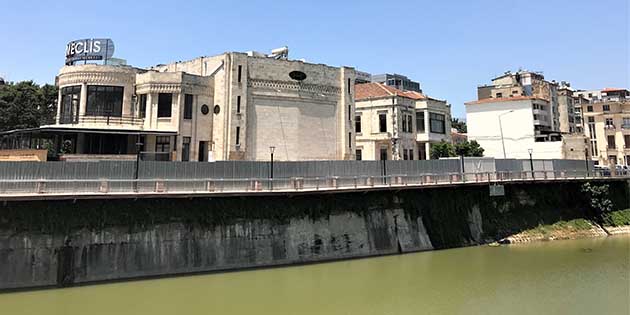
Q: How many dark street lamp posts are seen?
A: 6